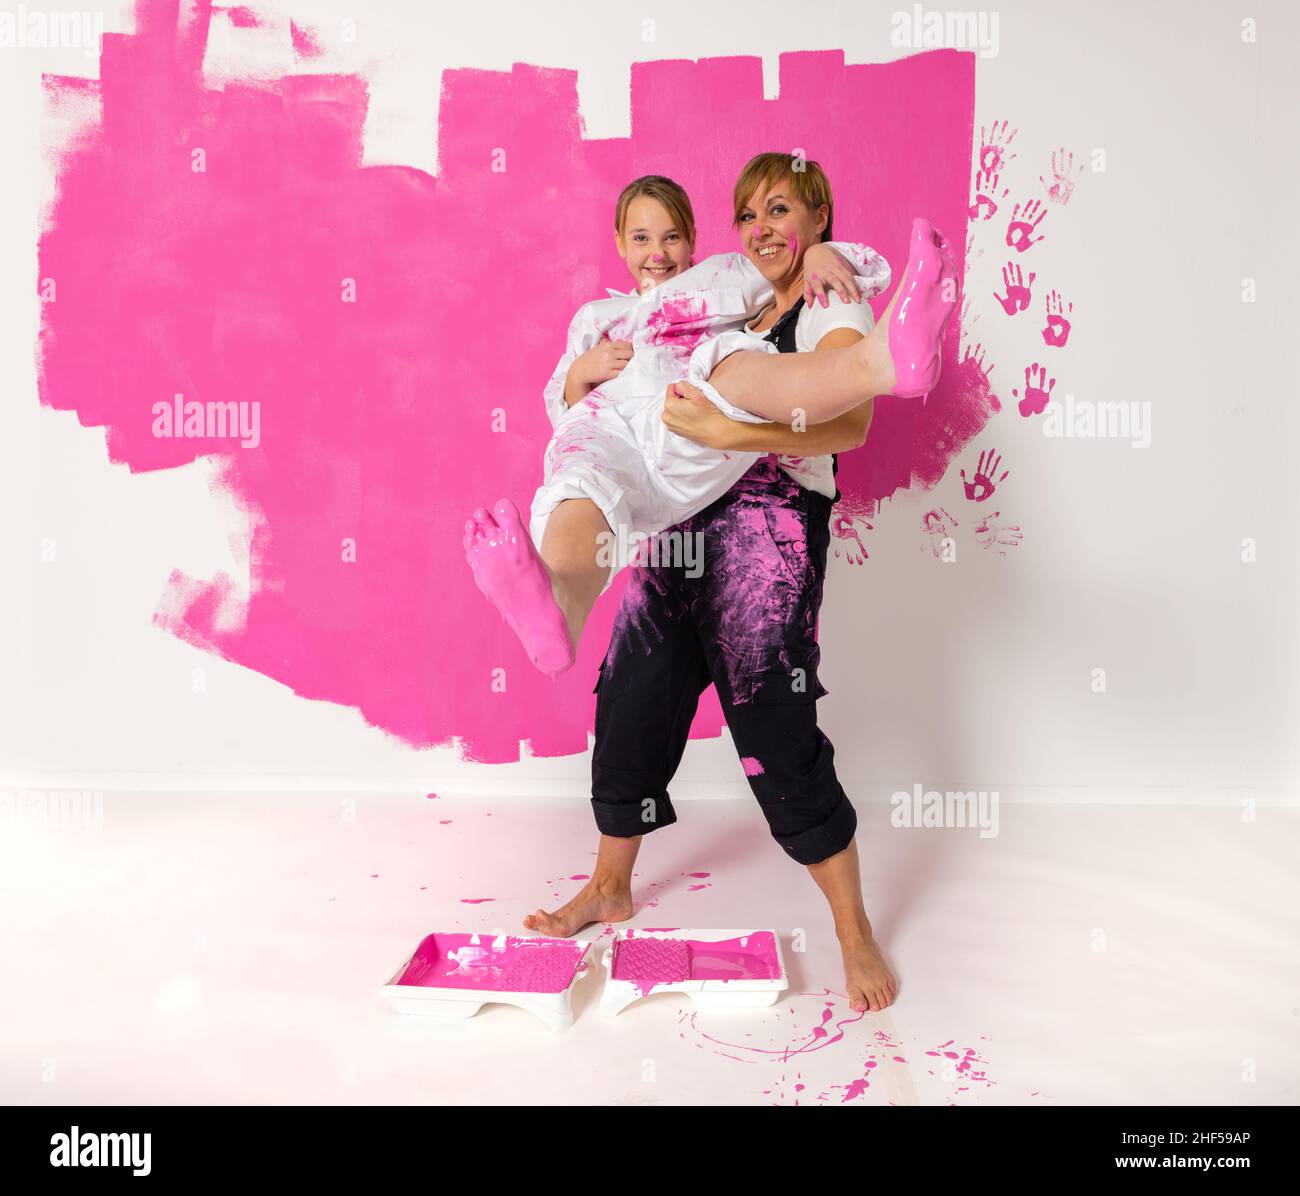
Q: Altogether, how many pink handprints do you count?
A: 12